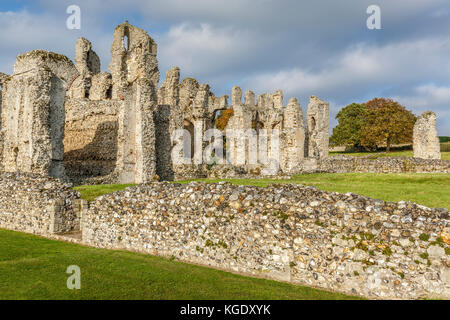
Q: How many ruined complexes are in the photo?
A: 1